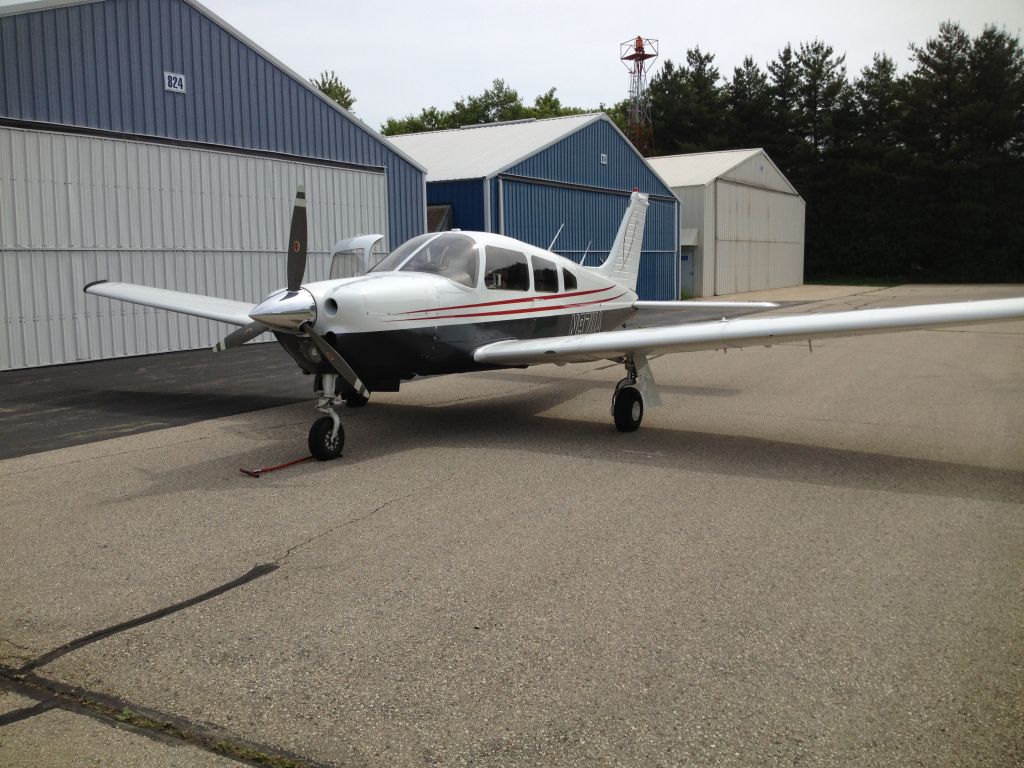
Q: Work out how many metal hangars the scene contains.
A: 3